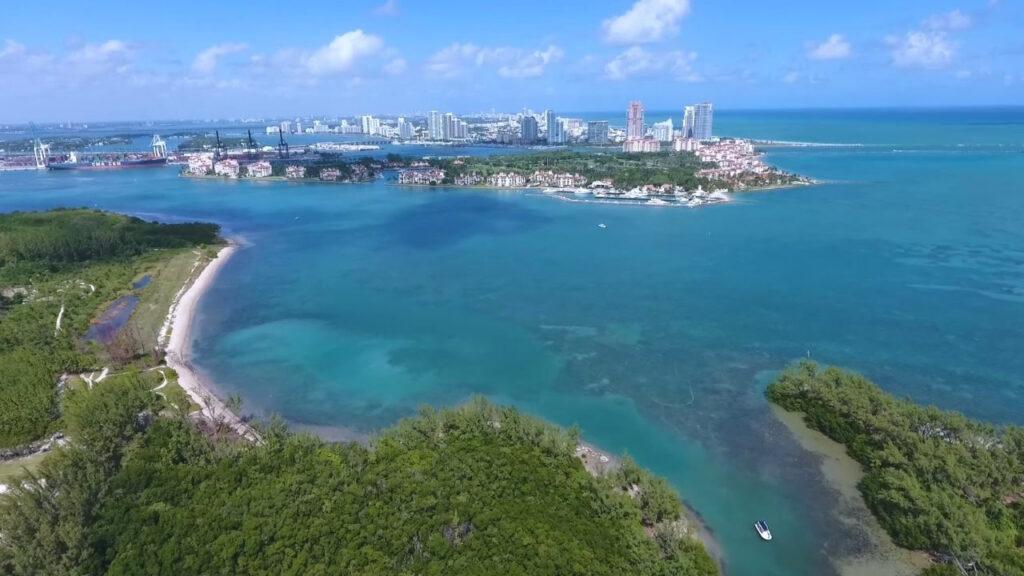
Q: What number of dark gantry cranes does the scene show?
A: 3